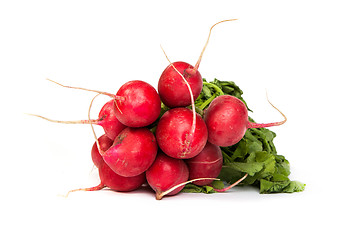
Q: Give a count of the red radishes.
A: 10